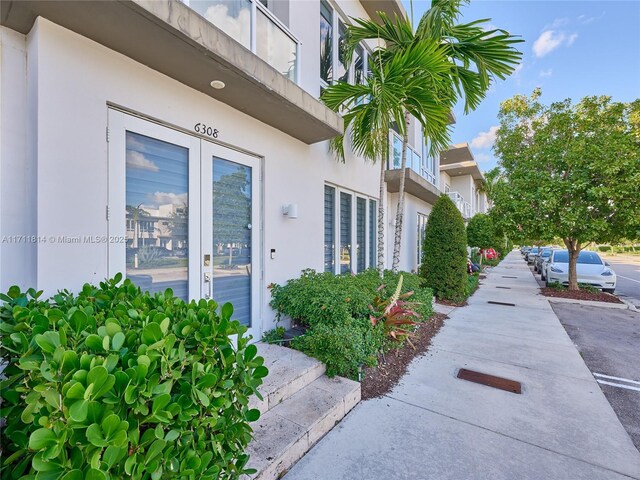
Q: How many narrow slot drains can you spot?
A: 4